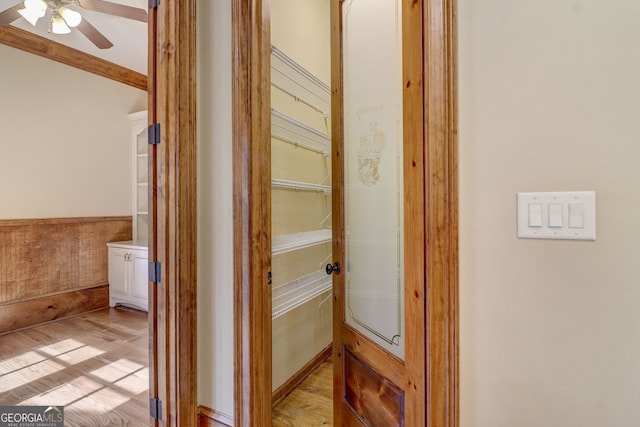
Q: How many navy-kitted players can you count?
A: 0